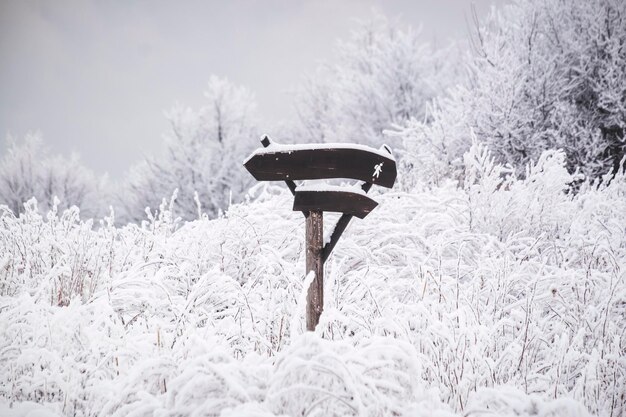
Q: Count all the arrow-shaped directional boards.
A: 2